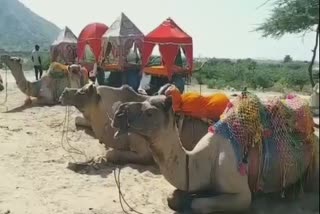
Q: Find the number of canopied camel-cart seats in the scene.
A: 4